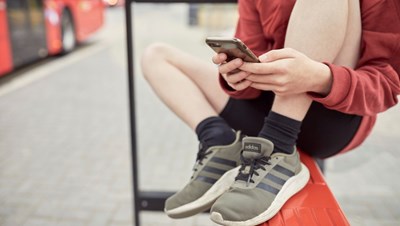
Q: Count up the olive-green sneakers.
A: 2